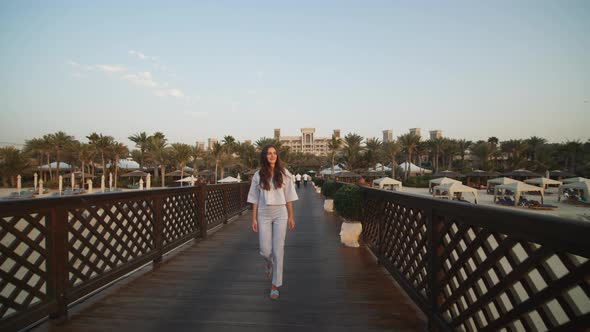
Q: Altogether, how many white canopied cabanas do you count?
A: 8